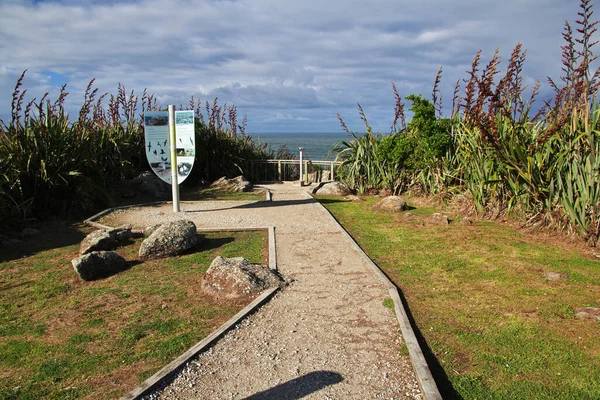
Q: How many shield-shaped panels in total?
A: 1